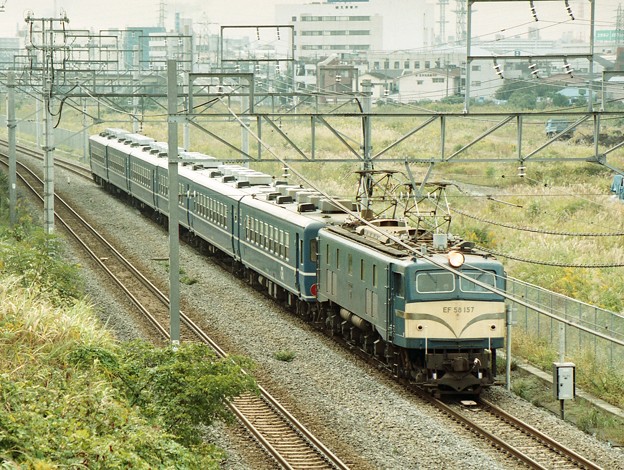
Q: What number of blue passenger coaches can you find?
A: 6